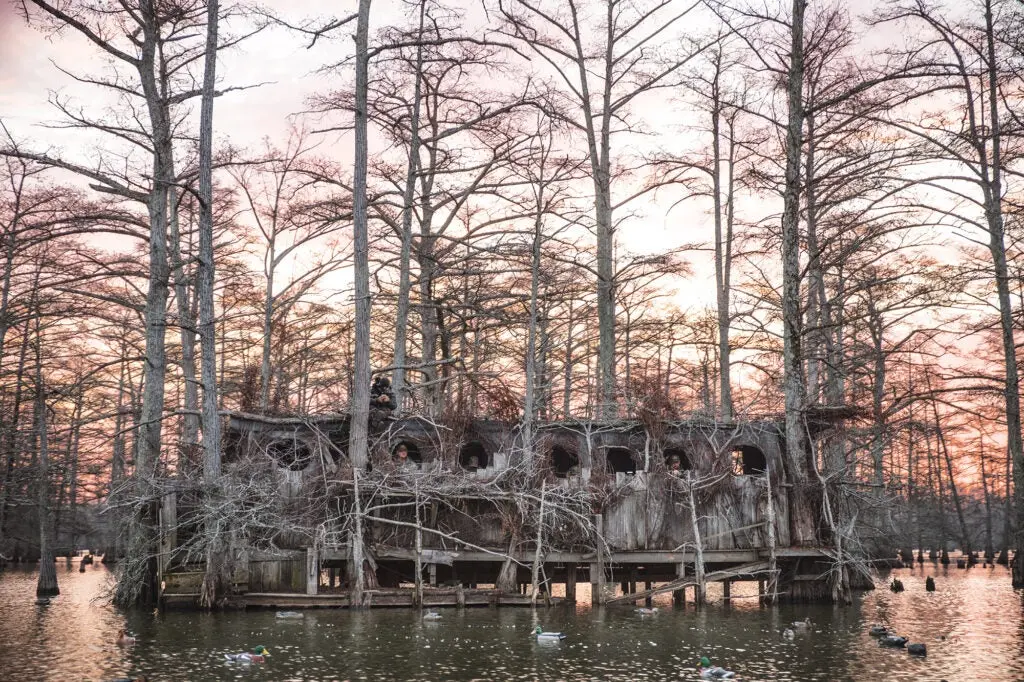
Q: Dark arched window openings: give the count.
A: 7